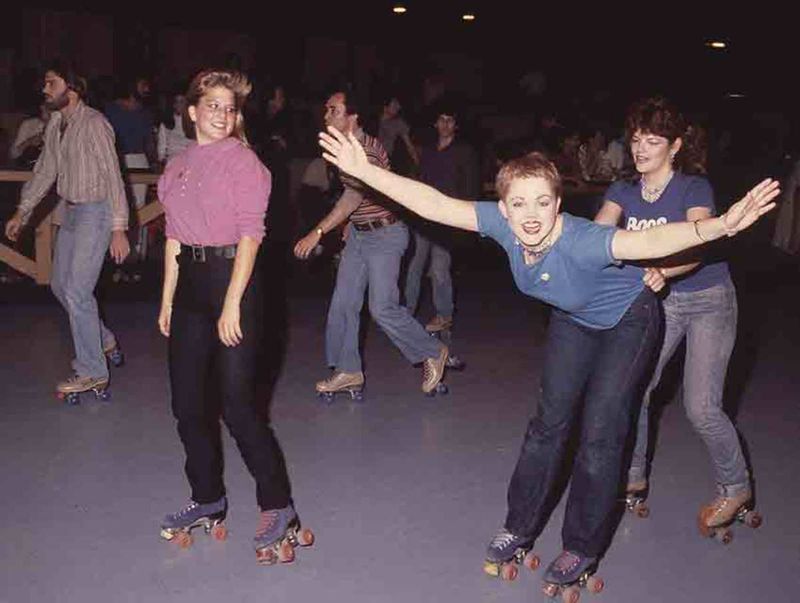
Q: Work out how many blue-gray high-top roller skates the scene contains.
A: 4